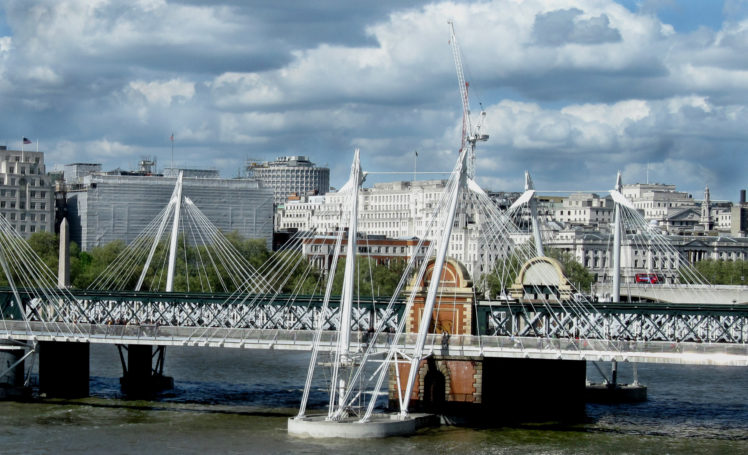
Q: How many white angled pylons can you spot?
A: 5